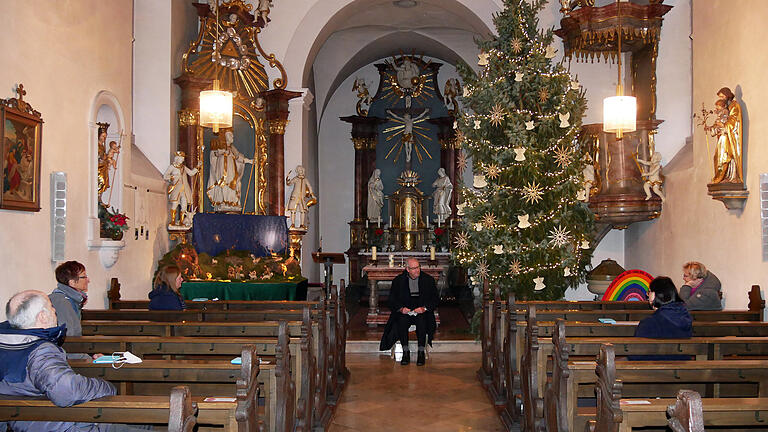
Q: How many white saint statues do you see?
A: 5